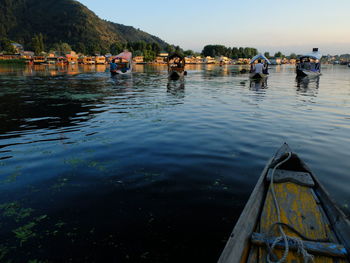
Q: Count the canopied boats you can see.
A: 4